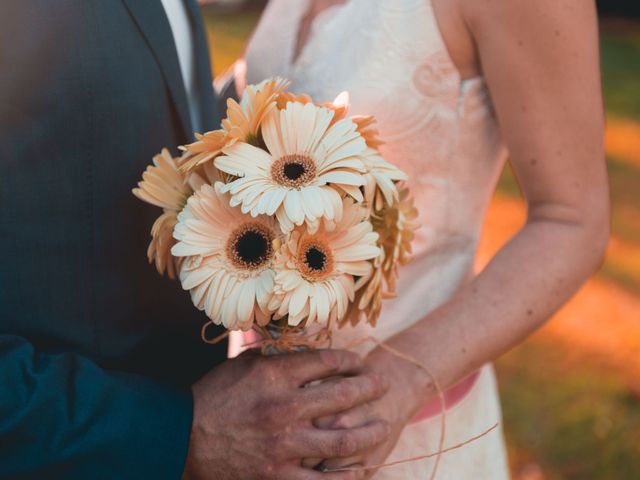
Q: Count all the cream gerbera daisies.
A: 3